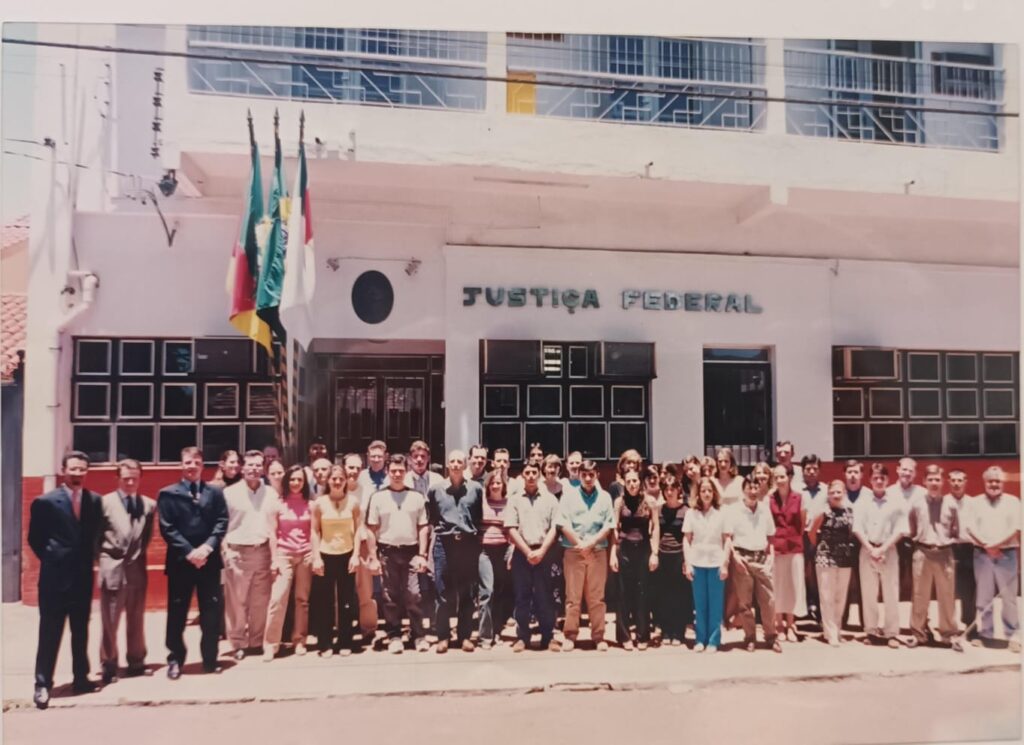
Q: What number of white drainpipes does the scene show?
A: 1